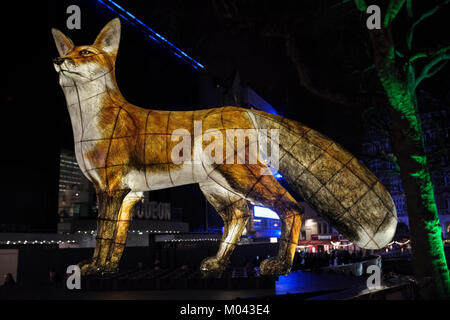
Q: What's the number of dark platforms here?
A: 1